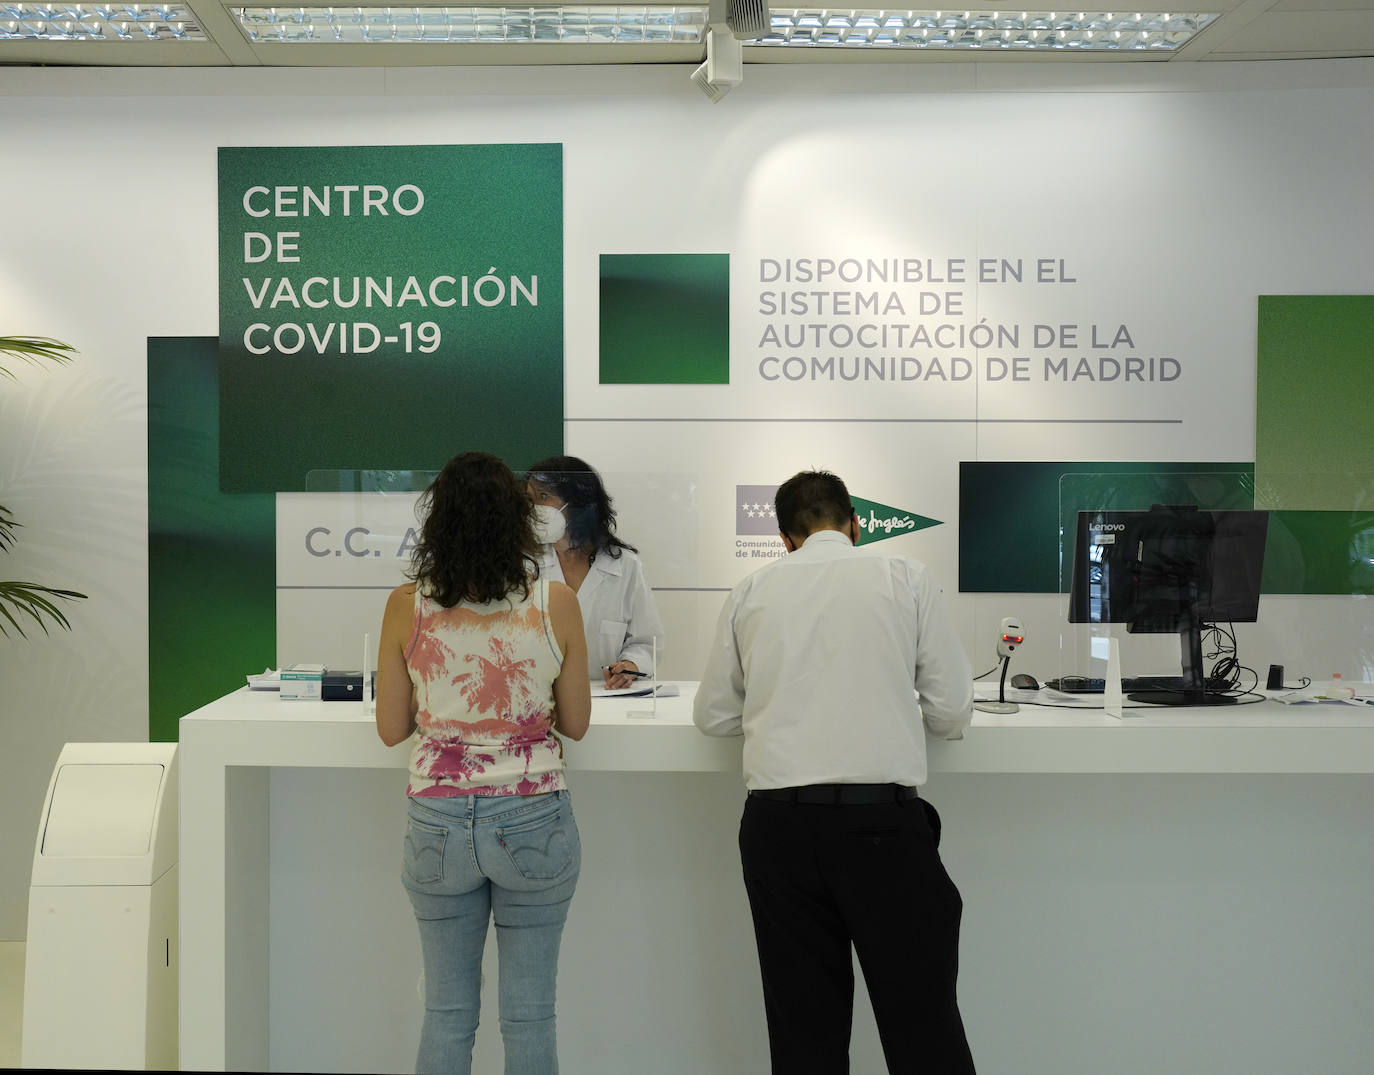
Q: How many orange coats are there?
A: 0